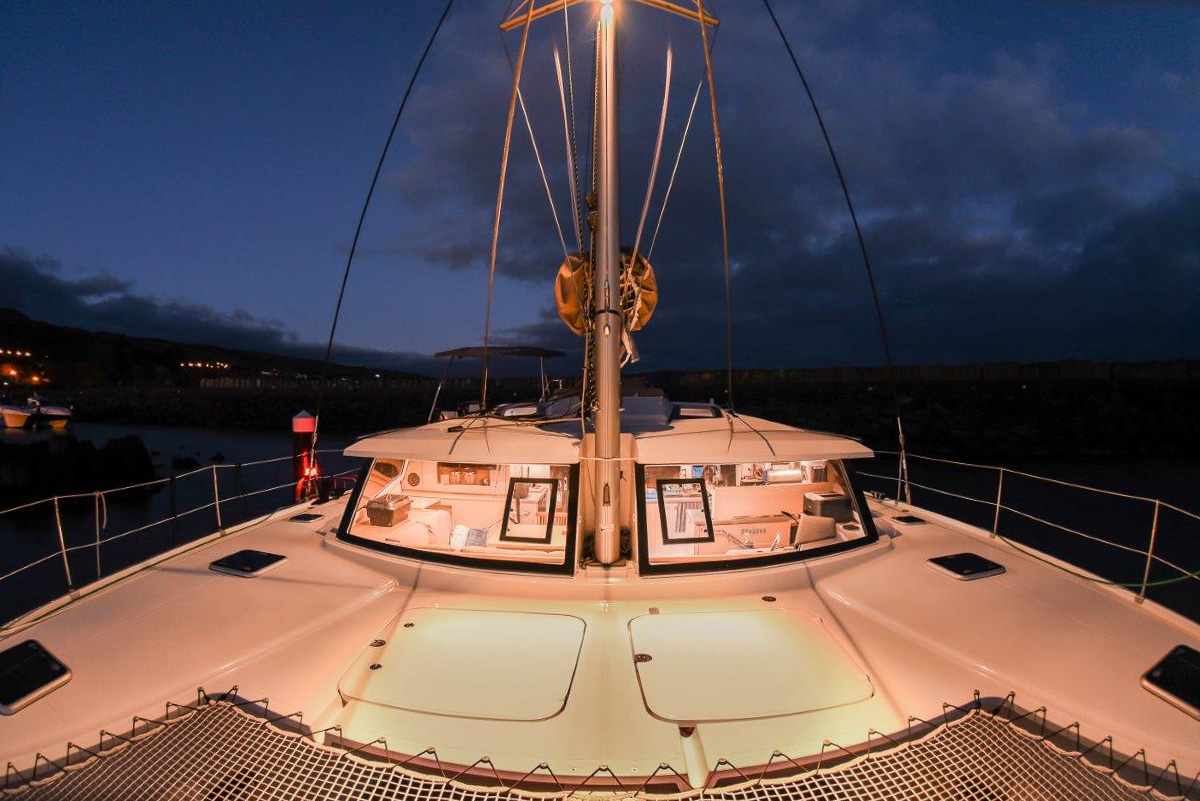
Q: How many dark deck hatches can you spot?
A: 6